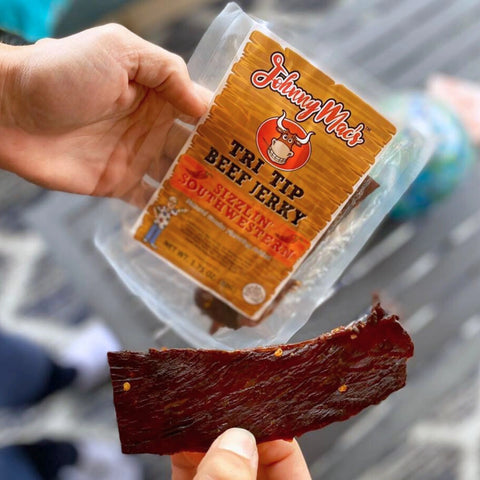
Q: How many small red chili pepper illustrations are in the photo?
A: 2